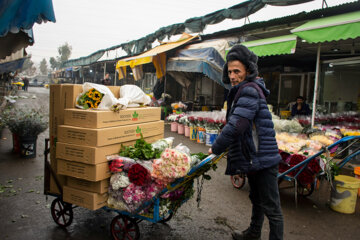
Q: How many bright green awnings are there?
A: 2